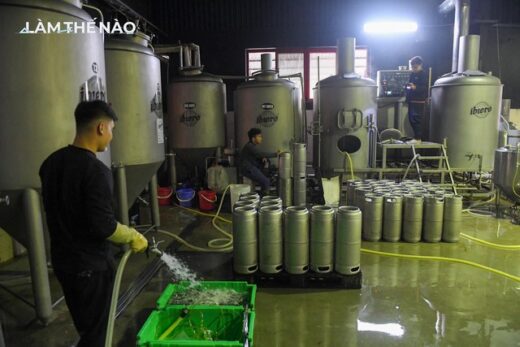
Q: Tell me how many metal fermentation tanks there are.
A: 6